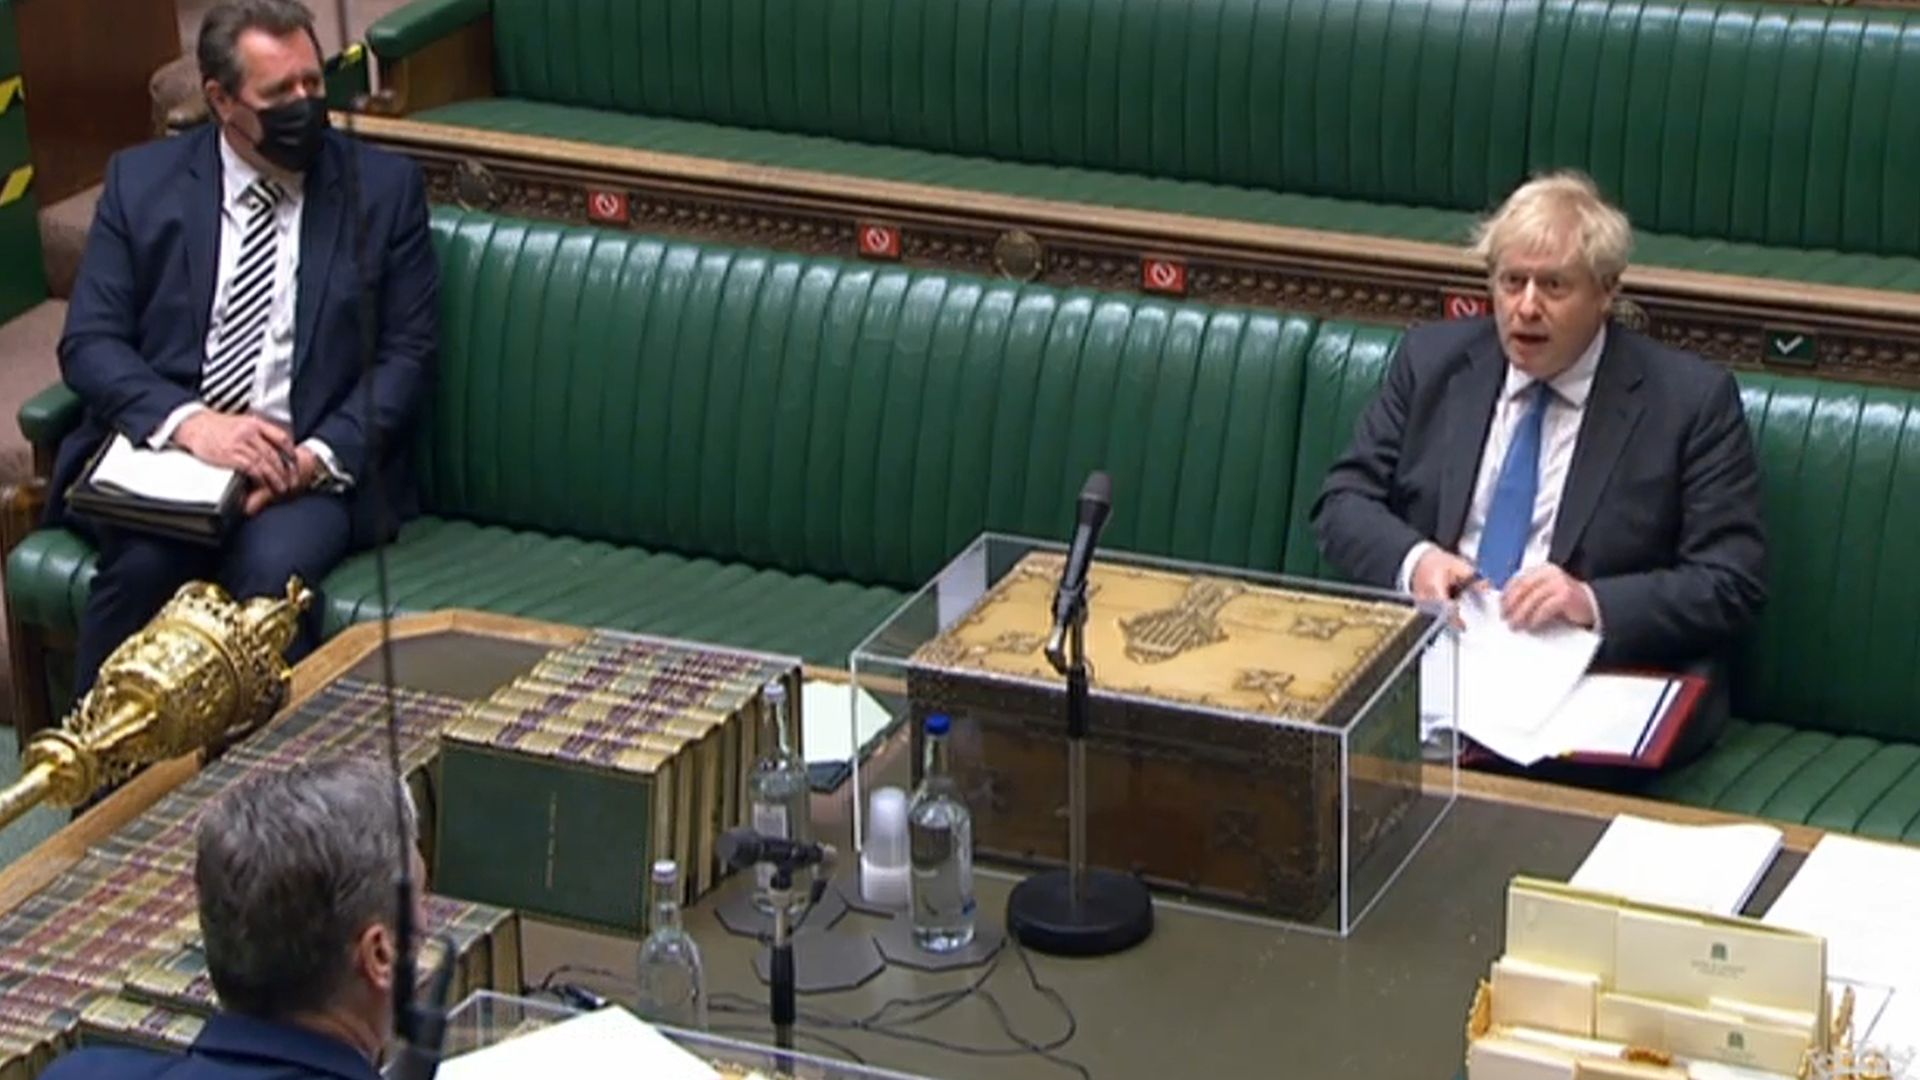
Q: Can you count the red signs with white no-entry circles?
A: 4